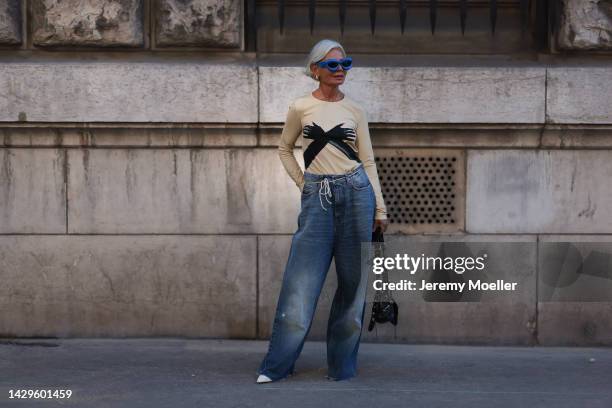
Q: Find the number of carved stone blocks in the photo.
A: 4